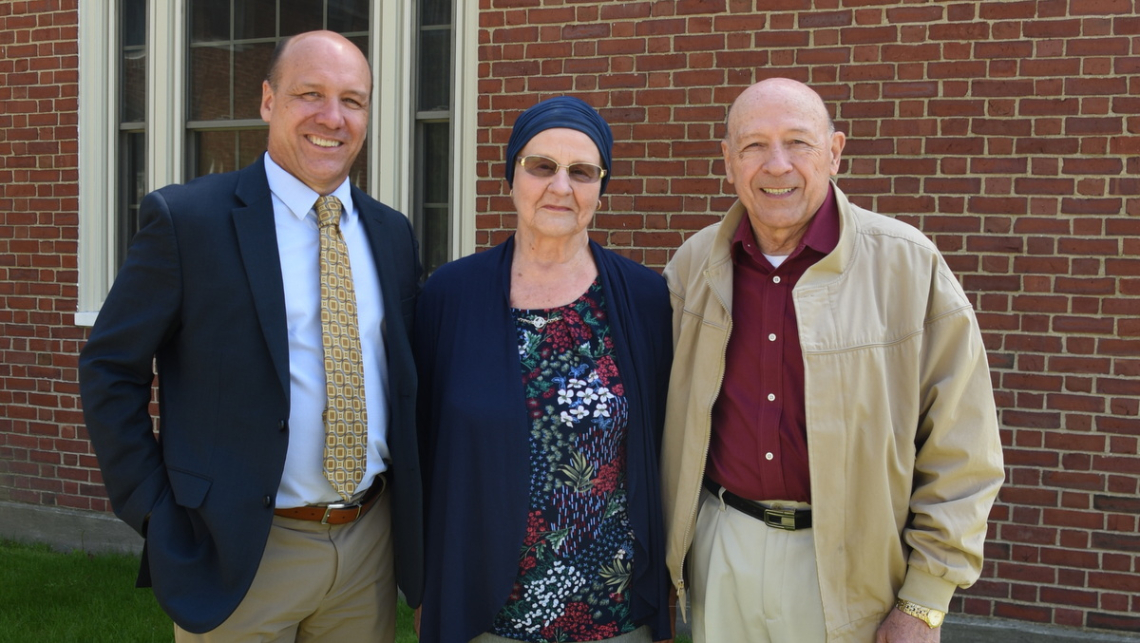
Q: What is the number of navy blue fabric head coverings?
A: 1